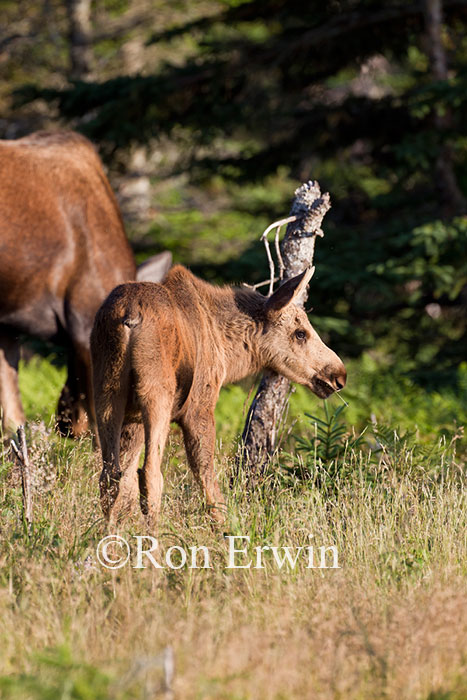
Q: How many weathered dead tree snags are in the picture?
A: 1